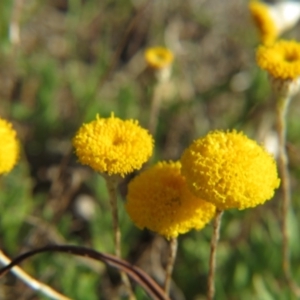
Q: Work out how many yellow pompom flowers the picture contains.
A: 7